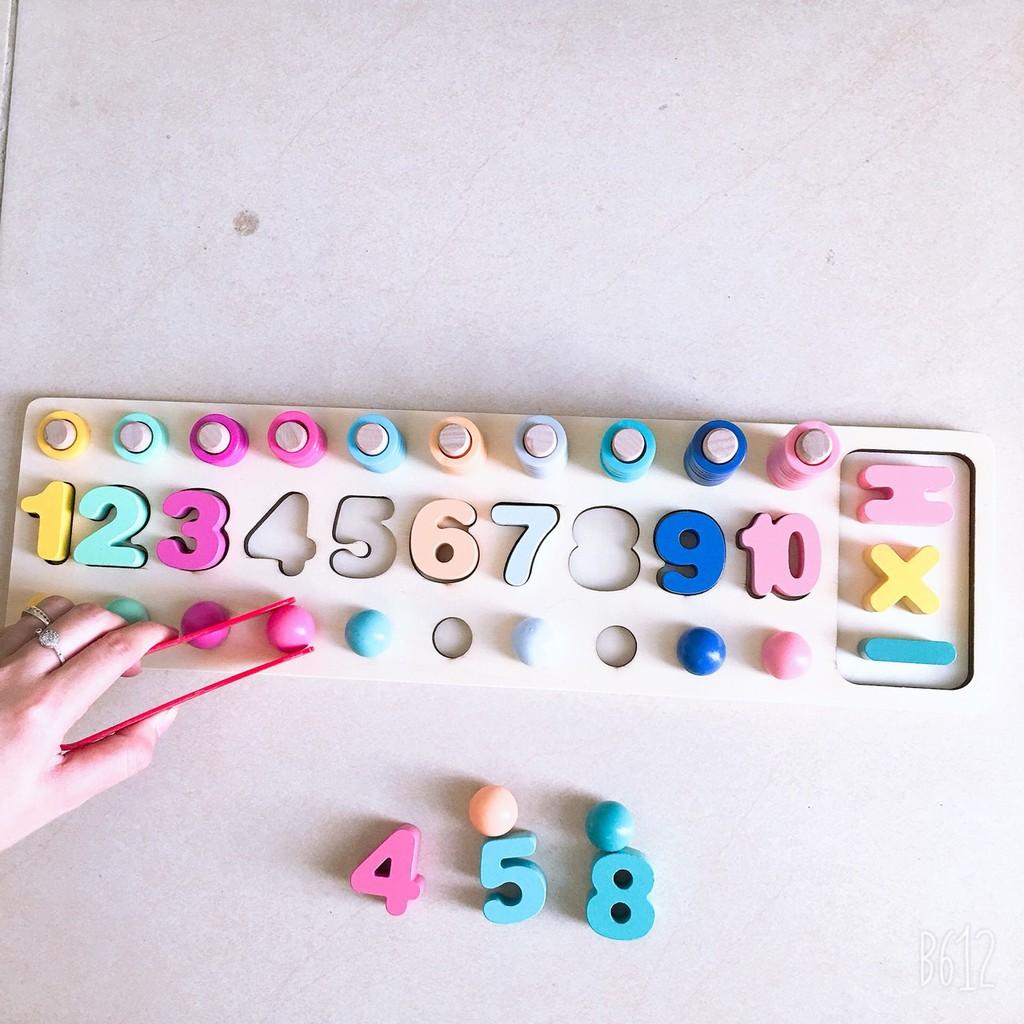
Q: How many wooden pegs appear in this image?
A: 10